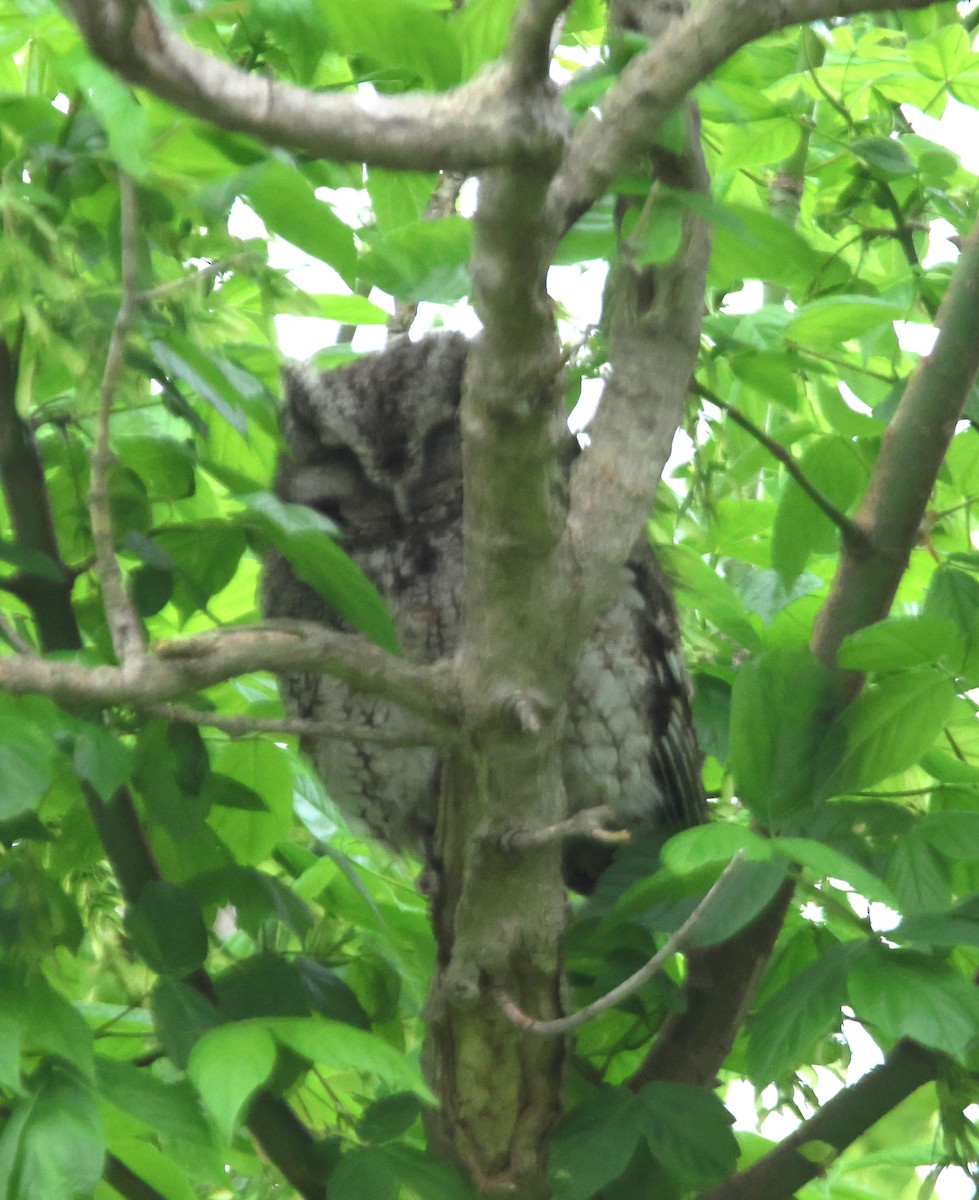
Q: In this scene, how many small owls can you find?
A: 1